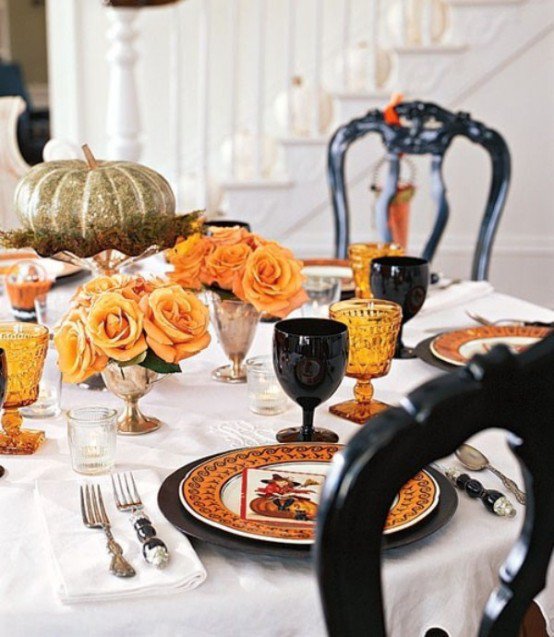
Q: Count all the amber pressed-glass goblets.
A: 3